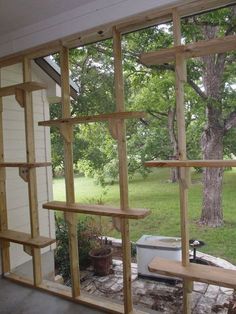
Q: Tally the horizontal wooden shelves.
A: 8